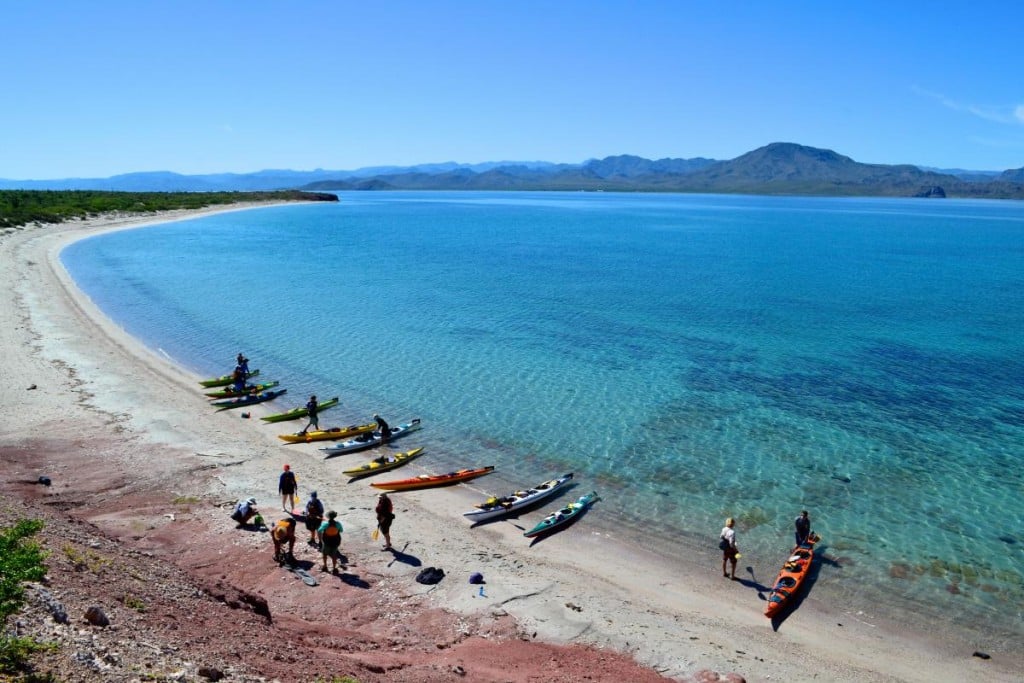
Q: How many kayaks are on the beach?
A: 11